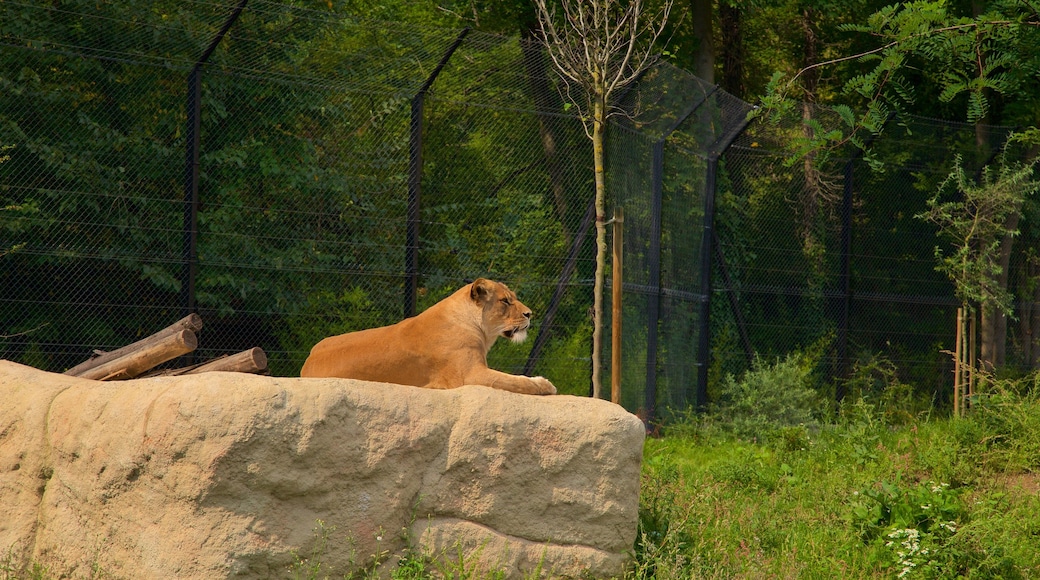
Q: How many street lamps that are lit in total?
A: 0